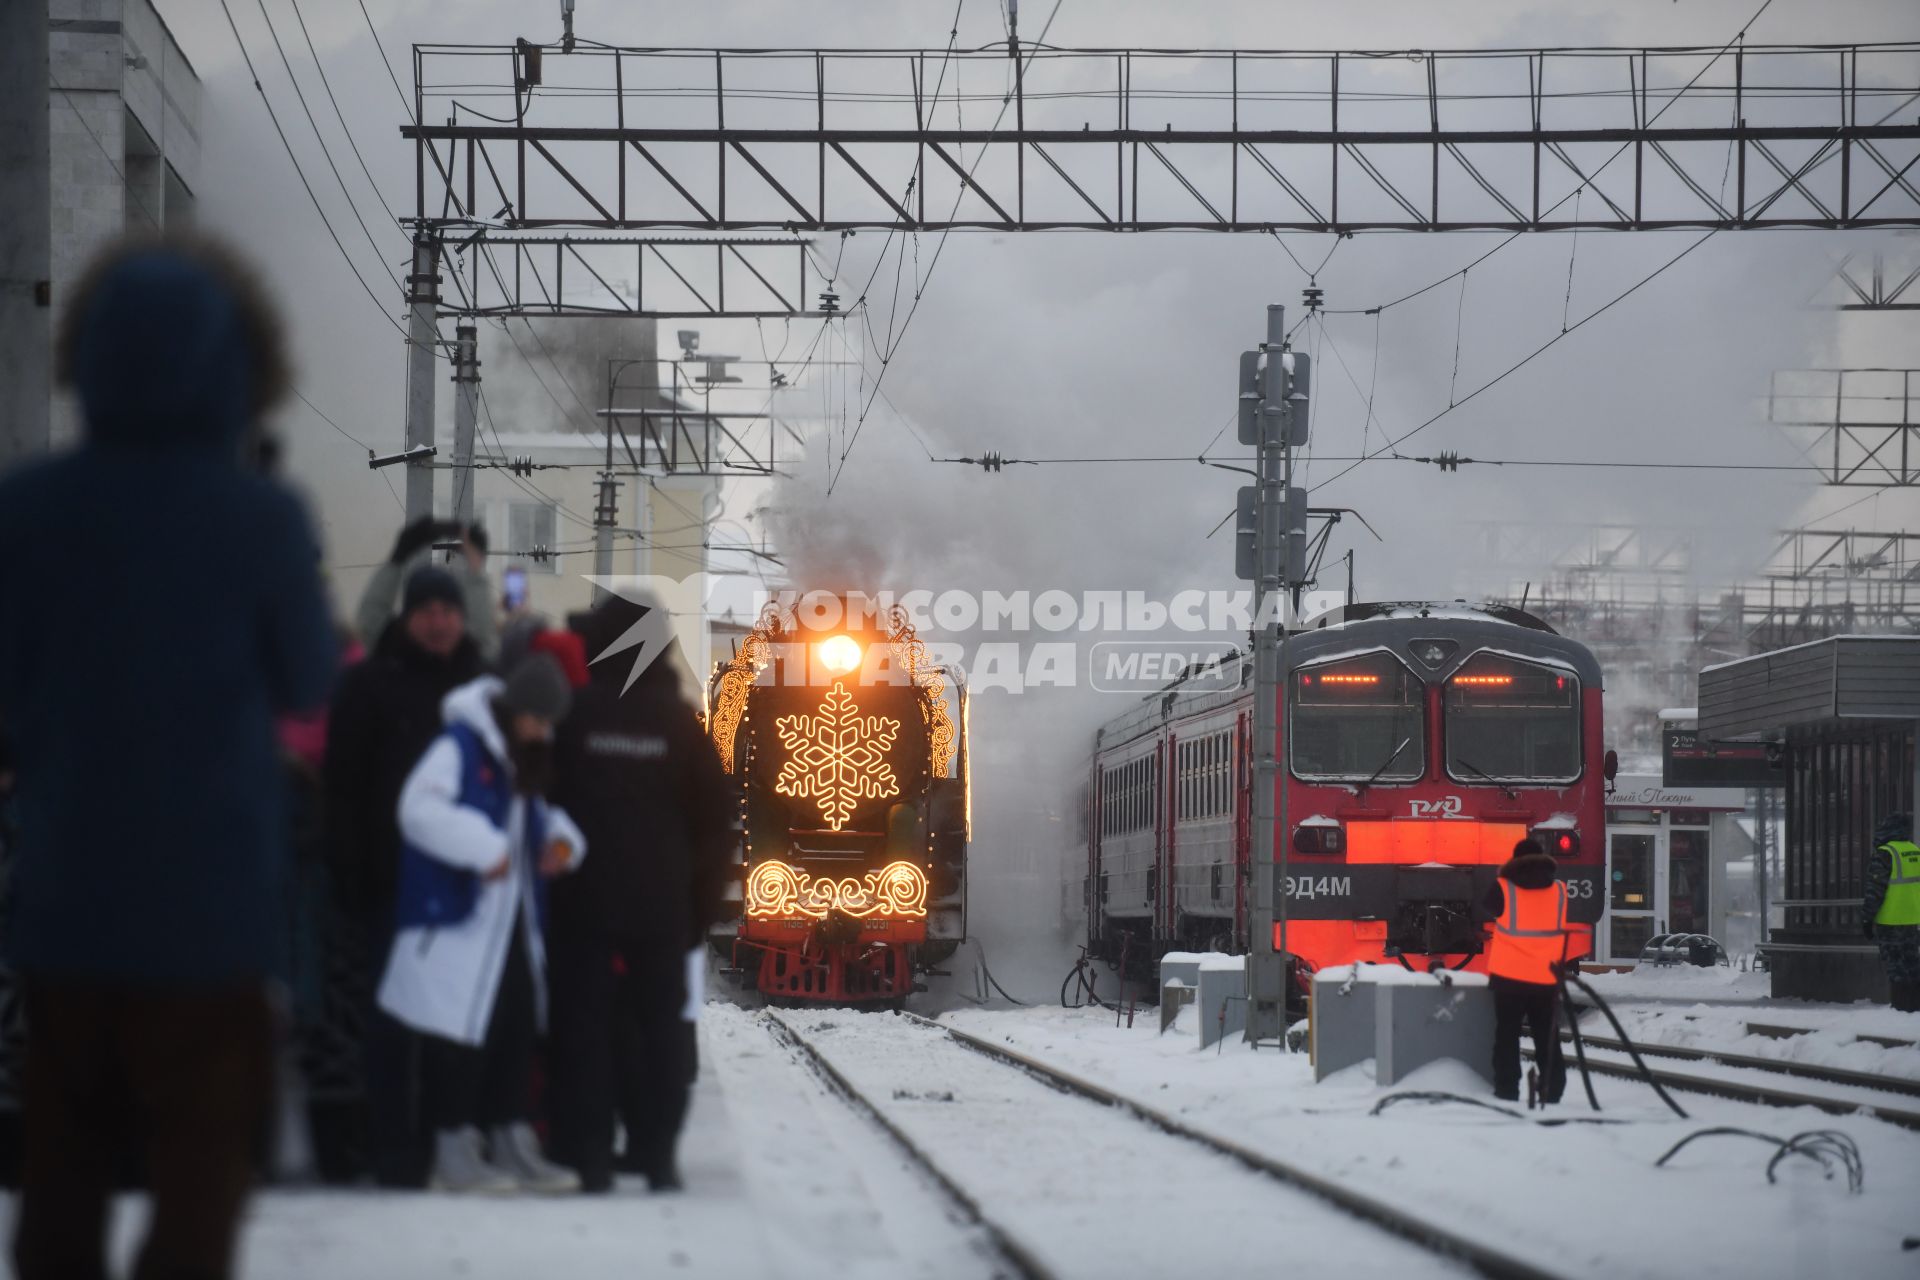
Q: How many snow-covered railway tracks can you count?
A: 2